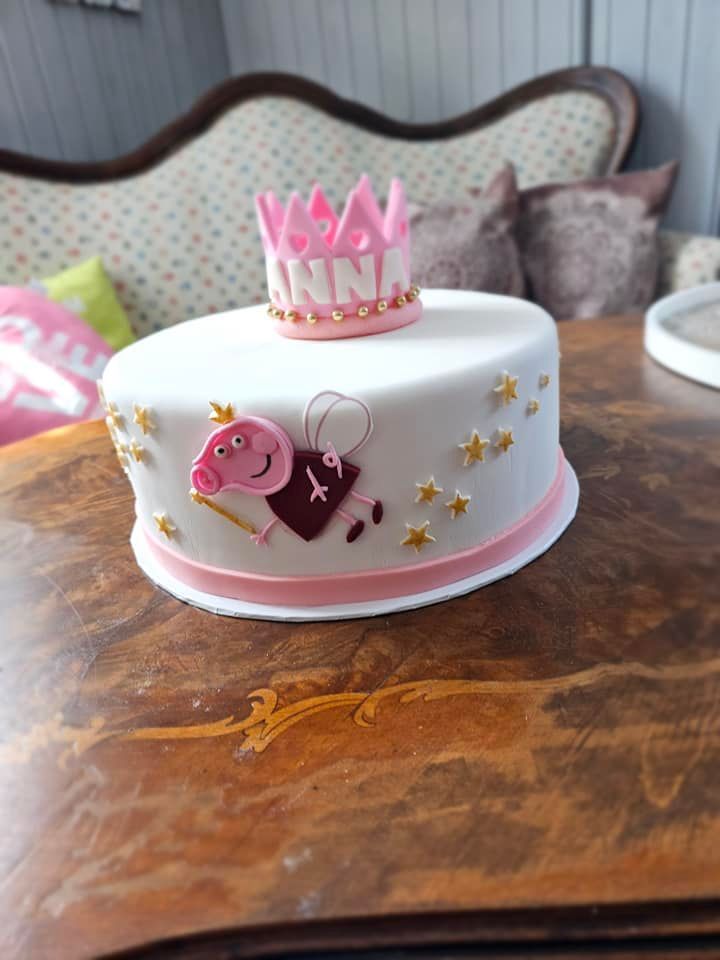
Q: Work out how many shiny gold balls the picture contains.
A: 10